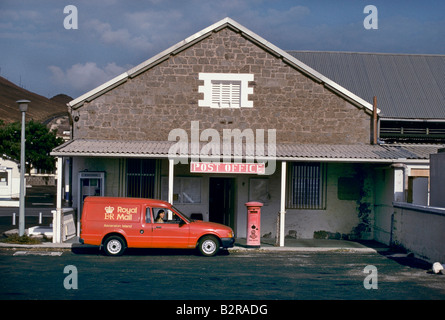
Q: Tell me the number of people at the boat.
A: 0